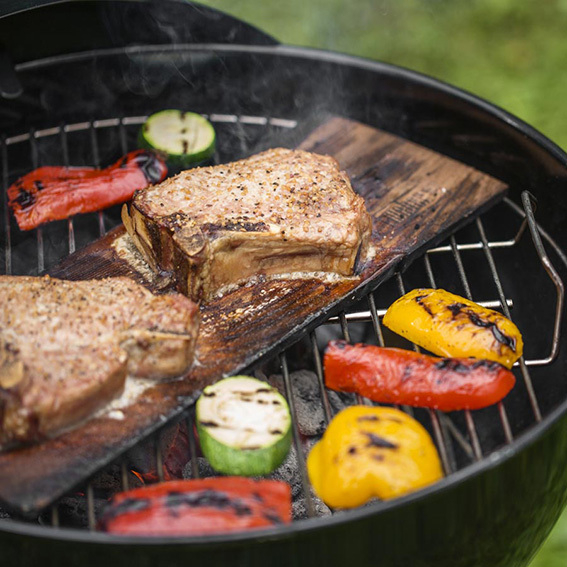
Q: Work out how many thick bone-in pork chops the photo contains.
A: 2